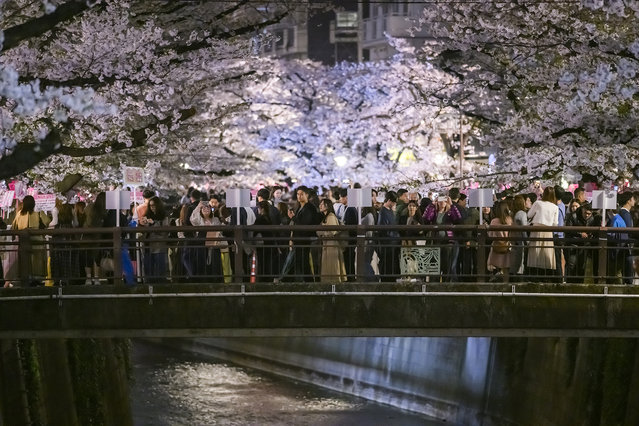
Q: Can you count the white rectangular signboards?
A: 5